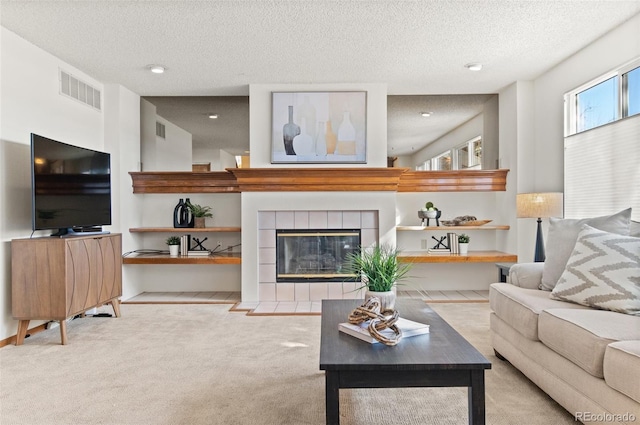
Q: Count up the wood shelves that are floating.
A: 4